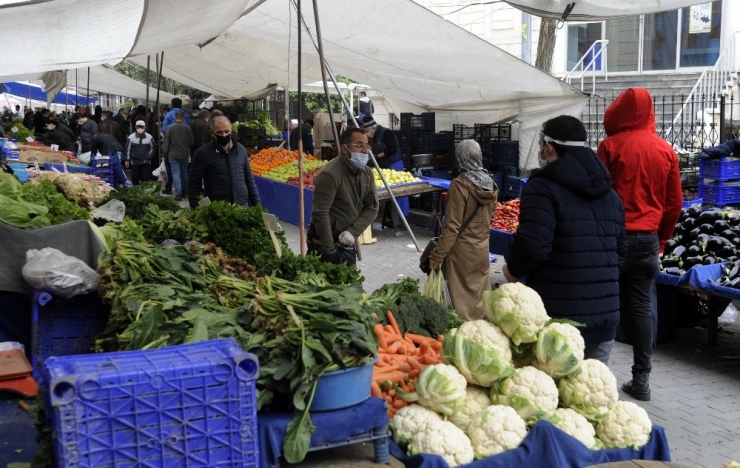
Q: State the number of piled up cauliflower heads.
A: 12